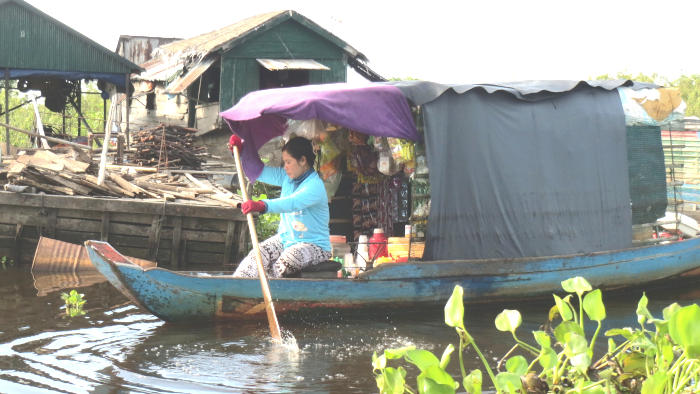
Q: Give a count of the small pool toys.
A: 0